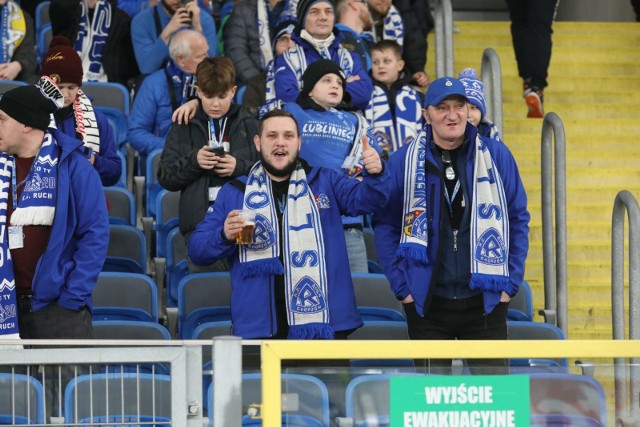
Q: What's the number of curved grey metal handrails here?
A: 4